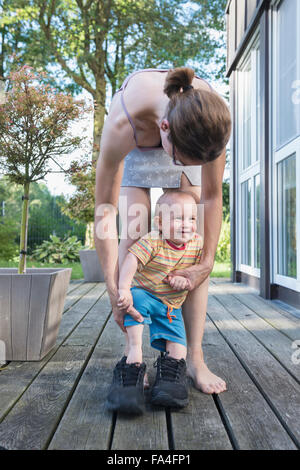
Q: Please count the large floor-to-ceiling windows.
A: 2